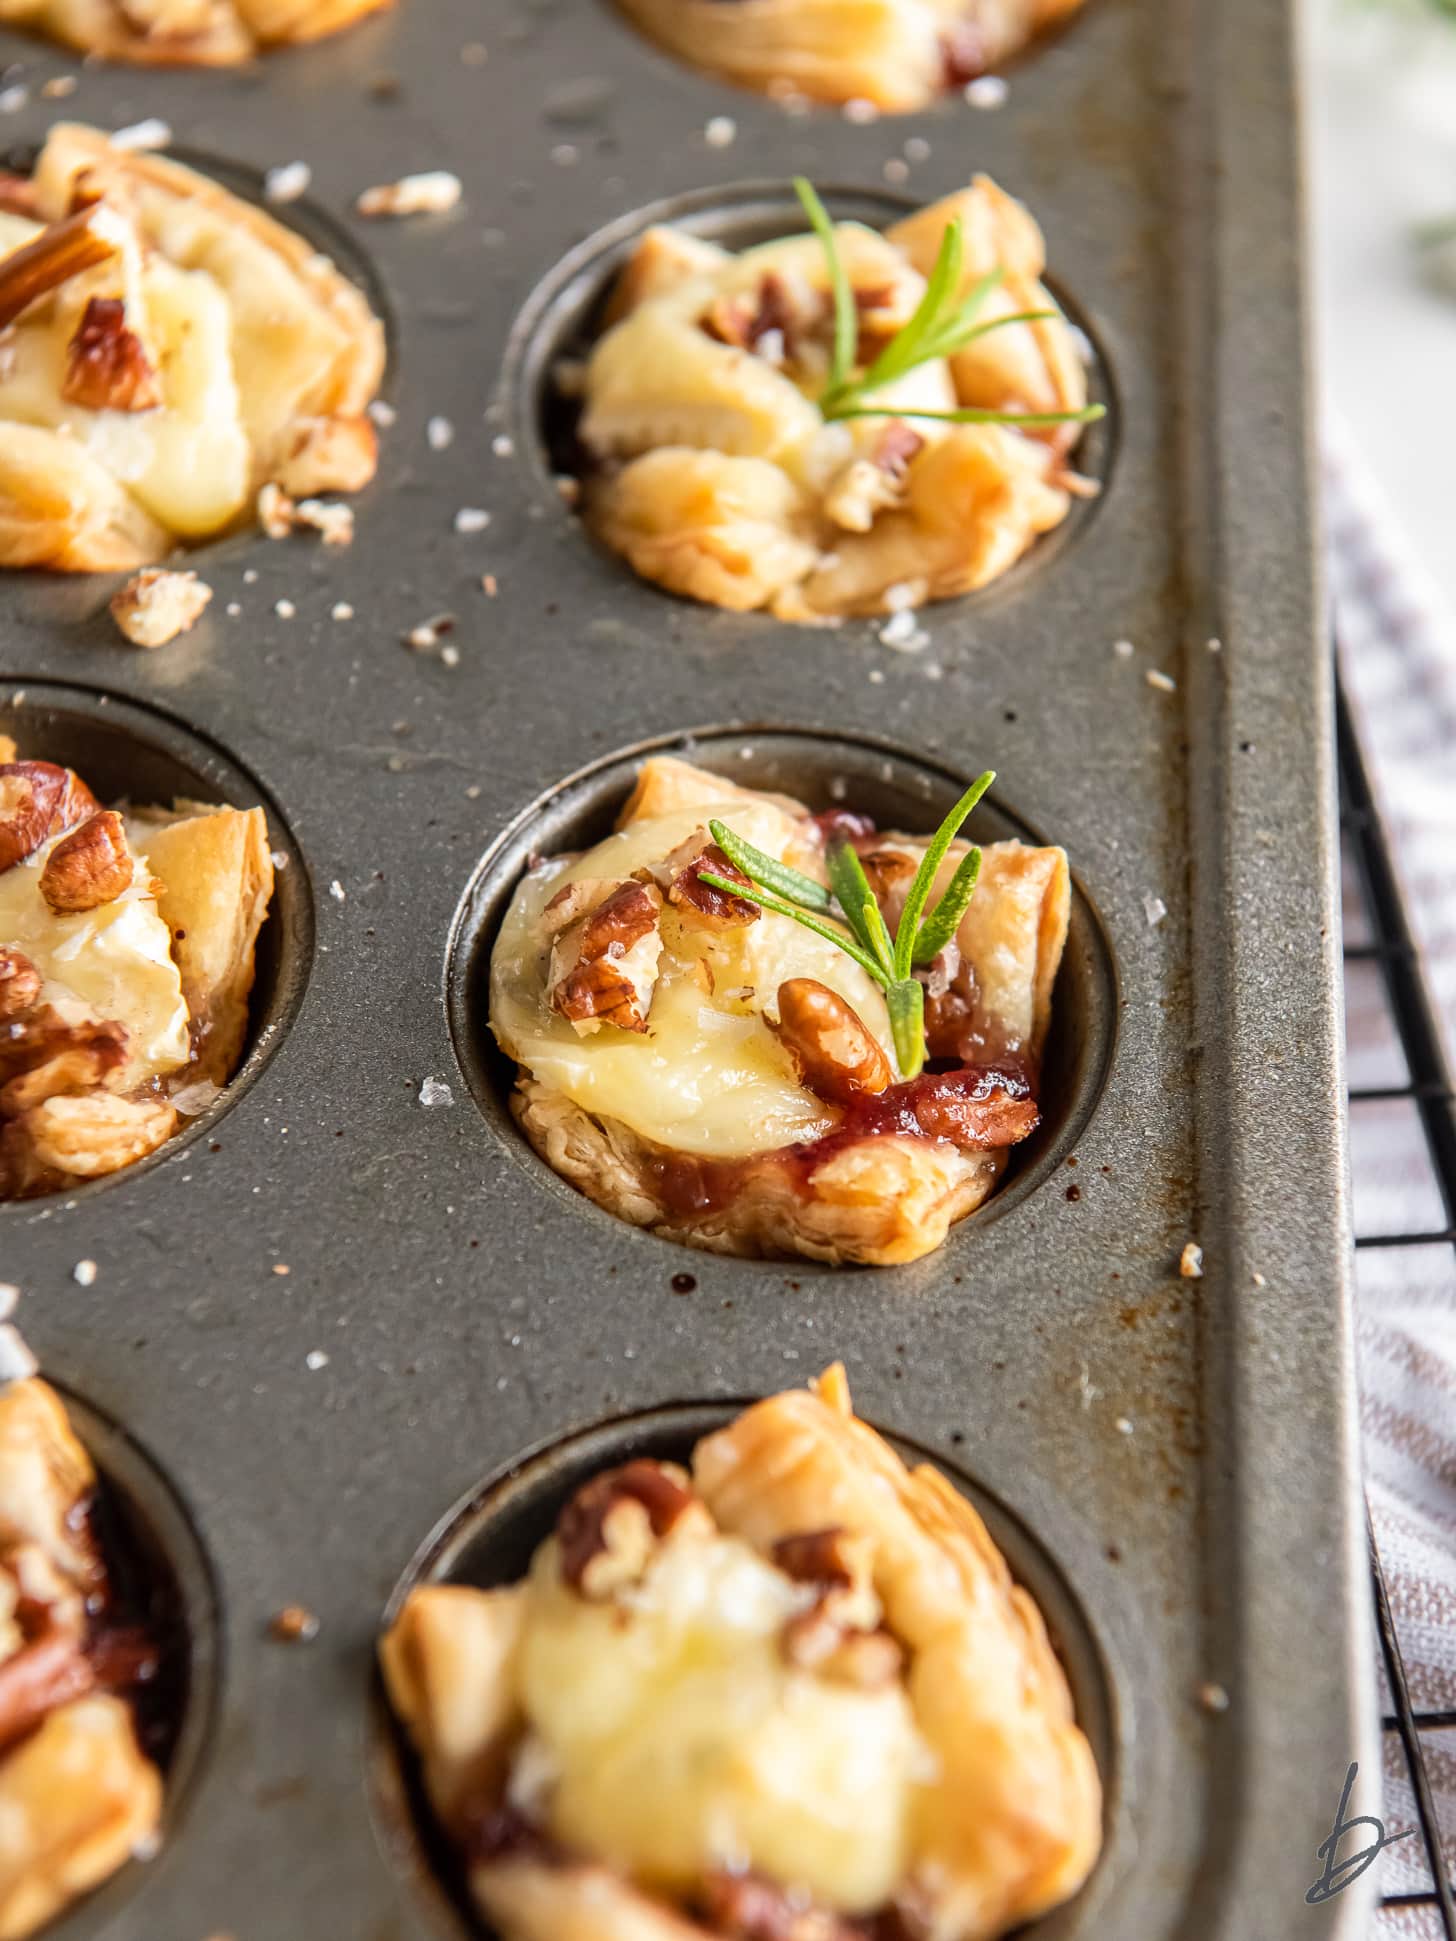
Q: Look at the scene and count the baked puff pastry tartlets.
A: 8